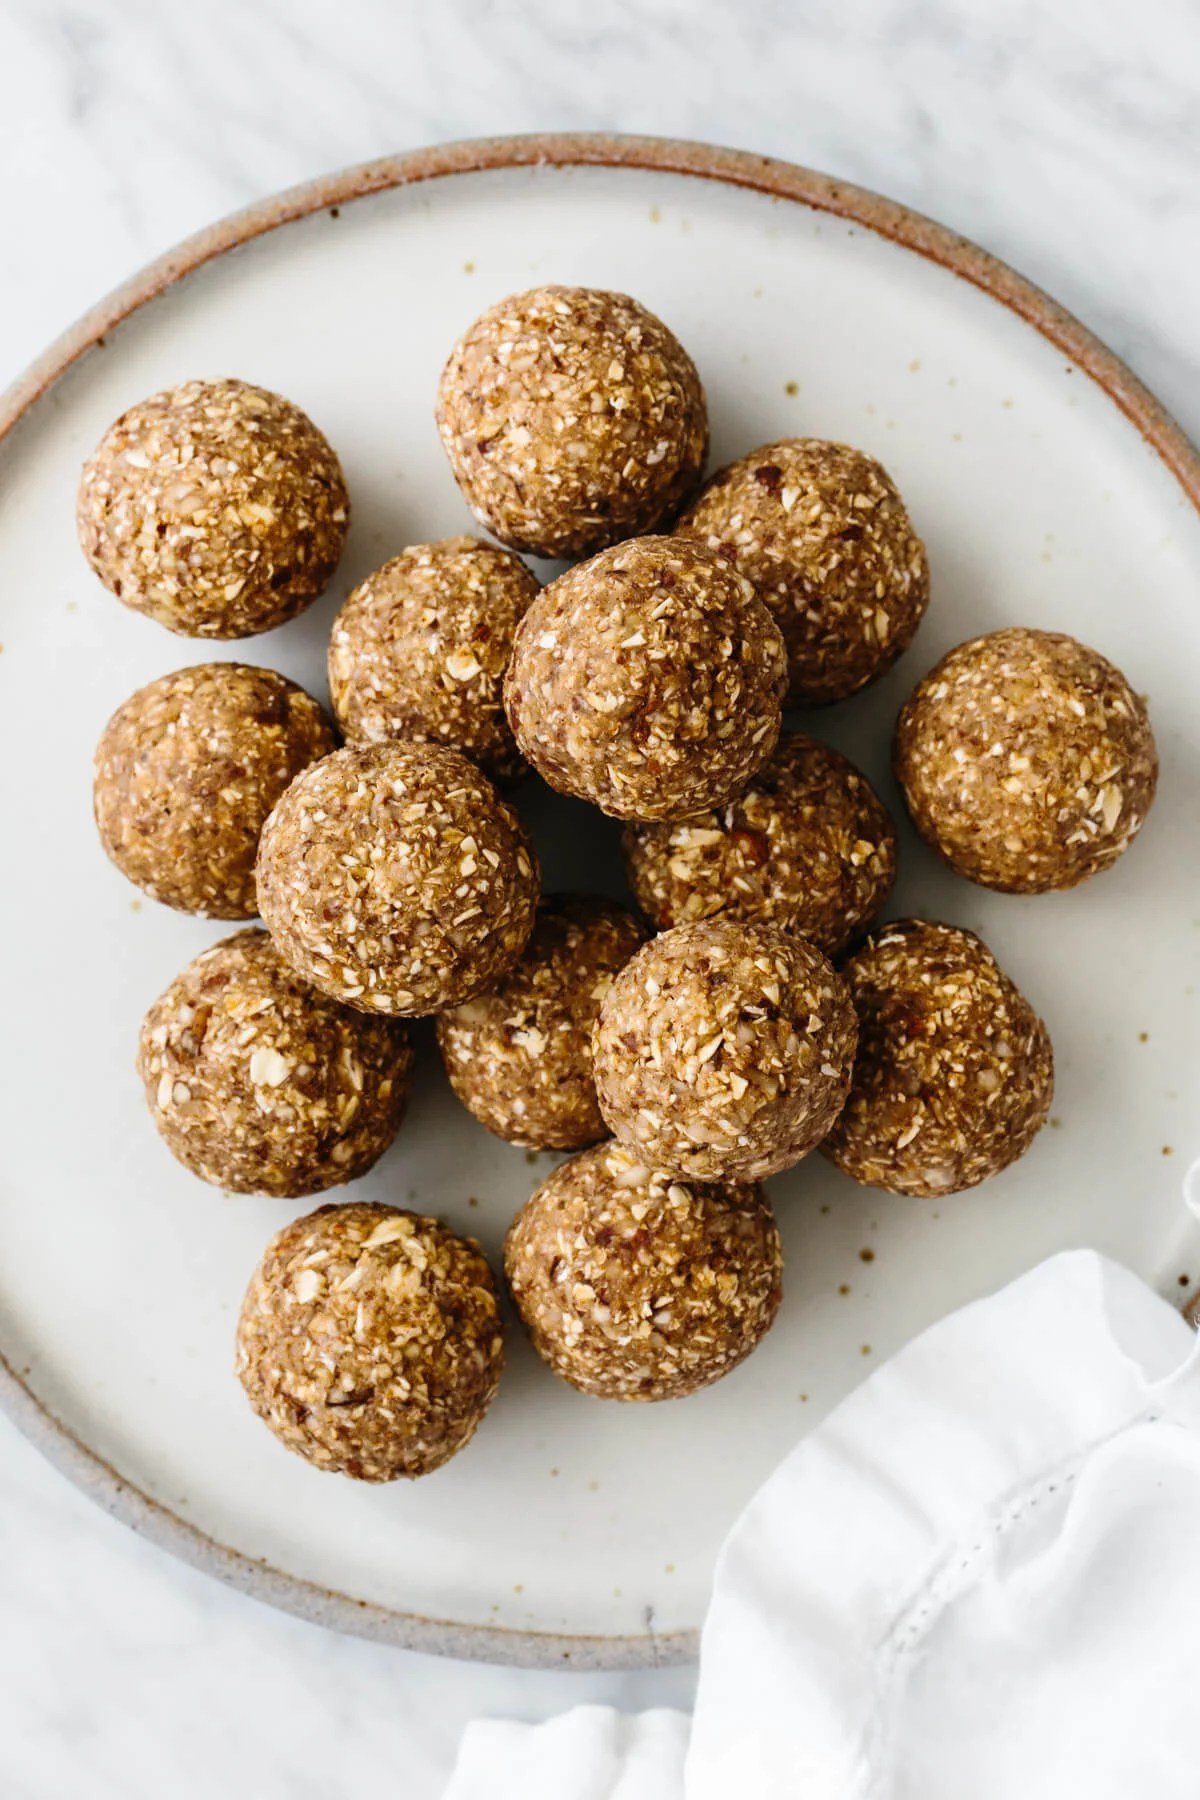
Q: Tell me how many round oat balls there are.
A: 15